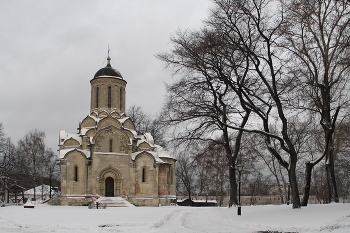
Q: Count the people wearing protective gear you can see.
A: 0